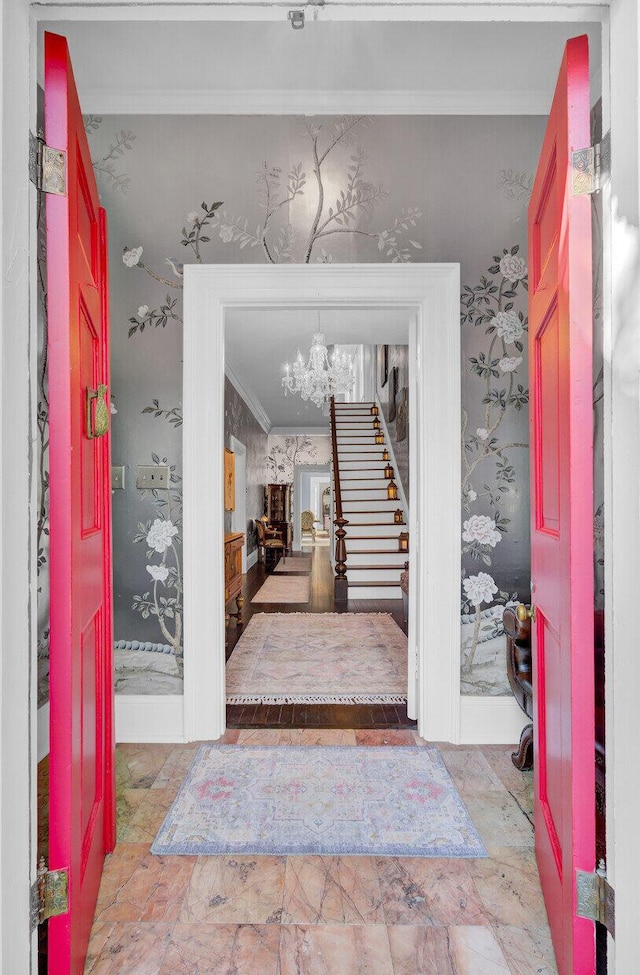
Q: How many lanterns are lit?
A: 8